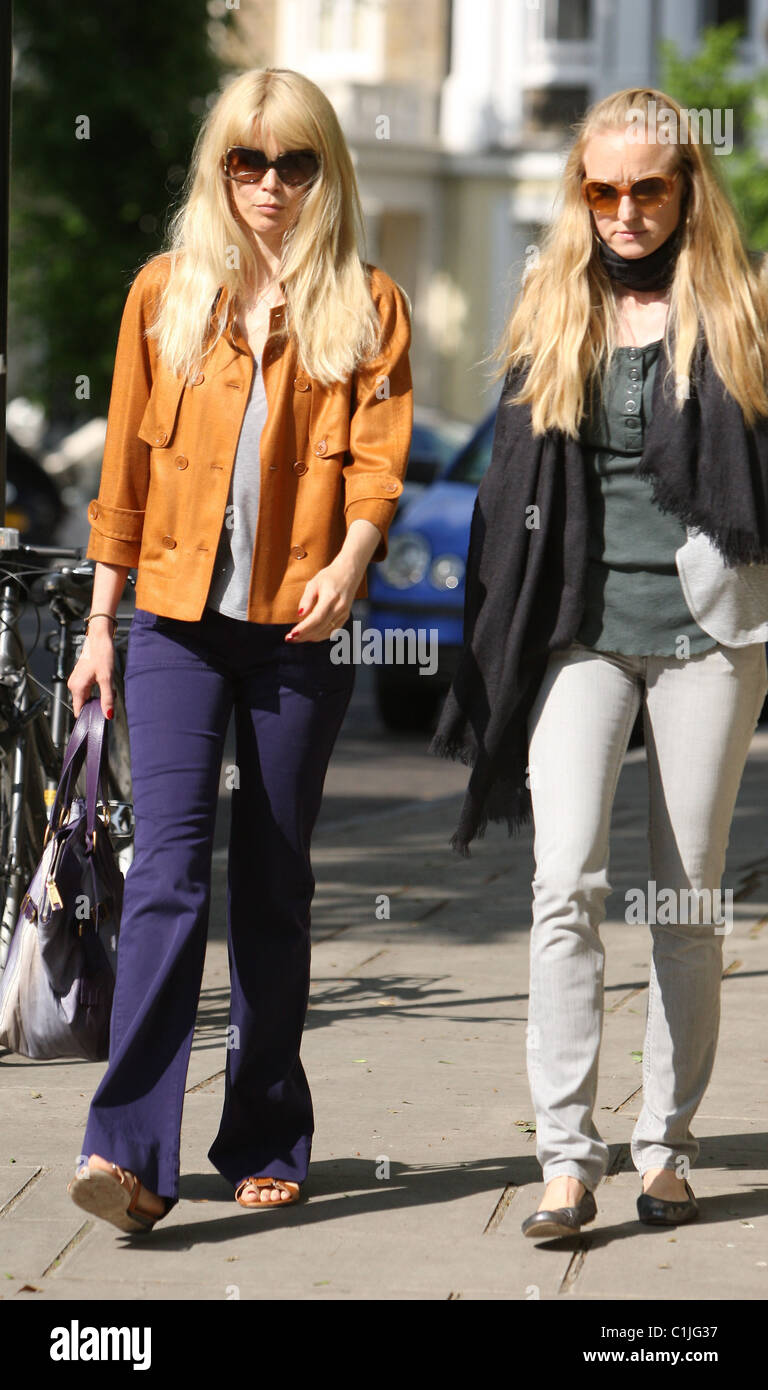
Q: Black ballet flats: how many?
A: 2